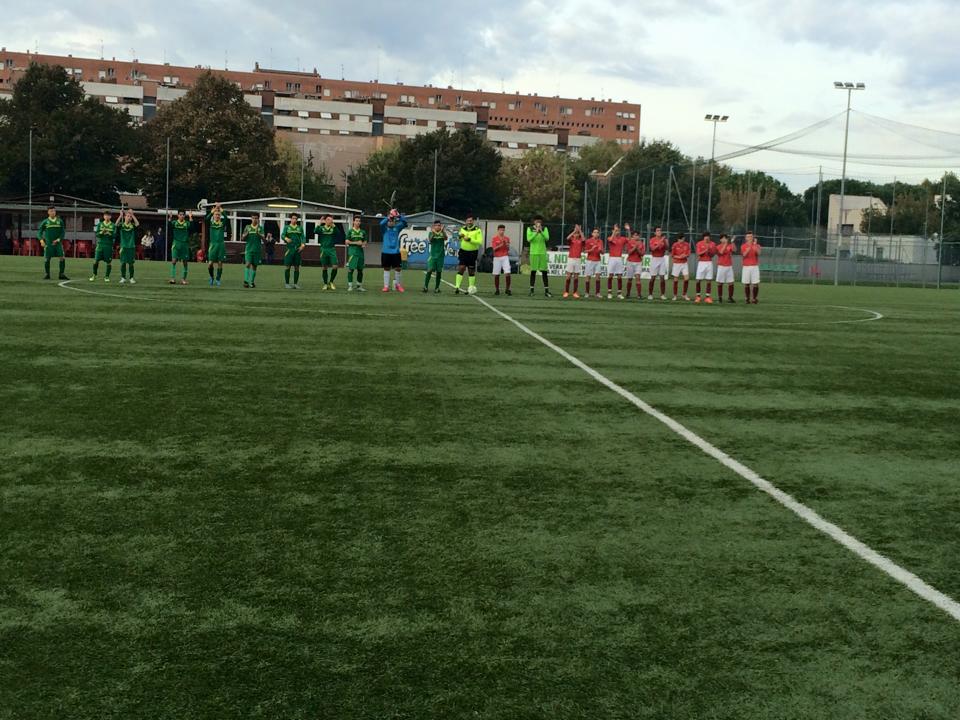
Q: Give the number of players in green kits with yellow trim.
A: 10